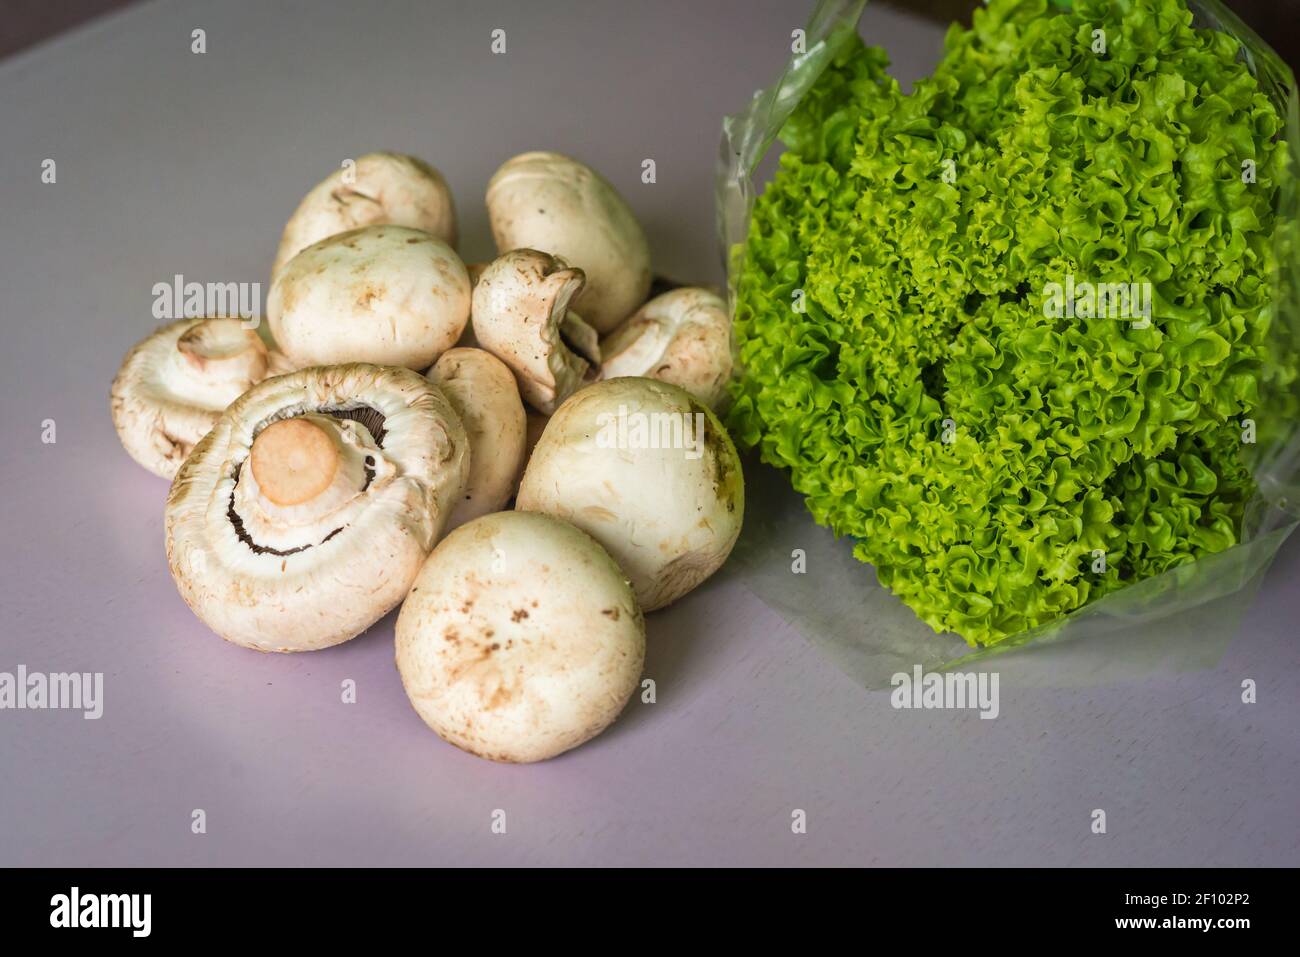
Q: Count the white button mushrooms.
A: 10